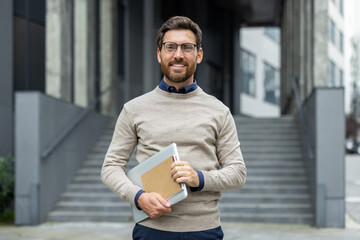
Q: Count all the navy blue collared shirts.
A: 1